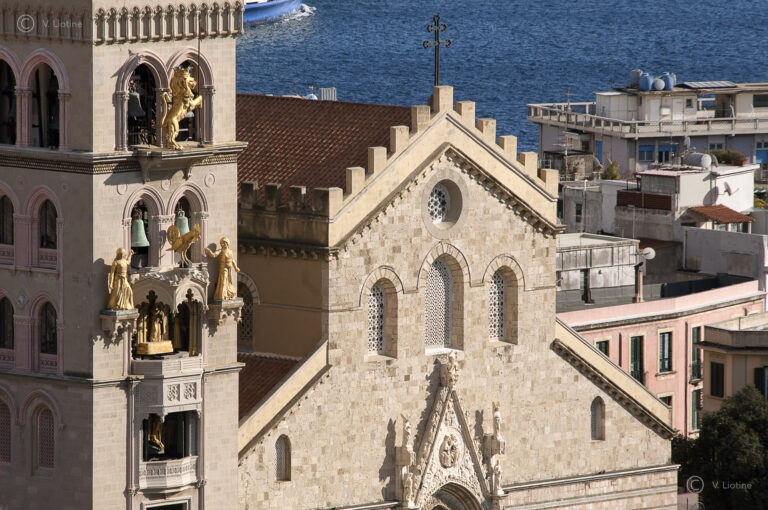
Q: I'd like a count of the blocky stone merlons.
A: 14